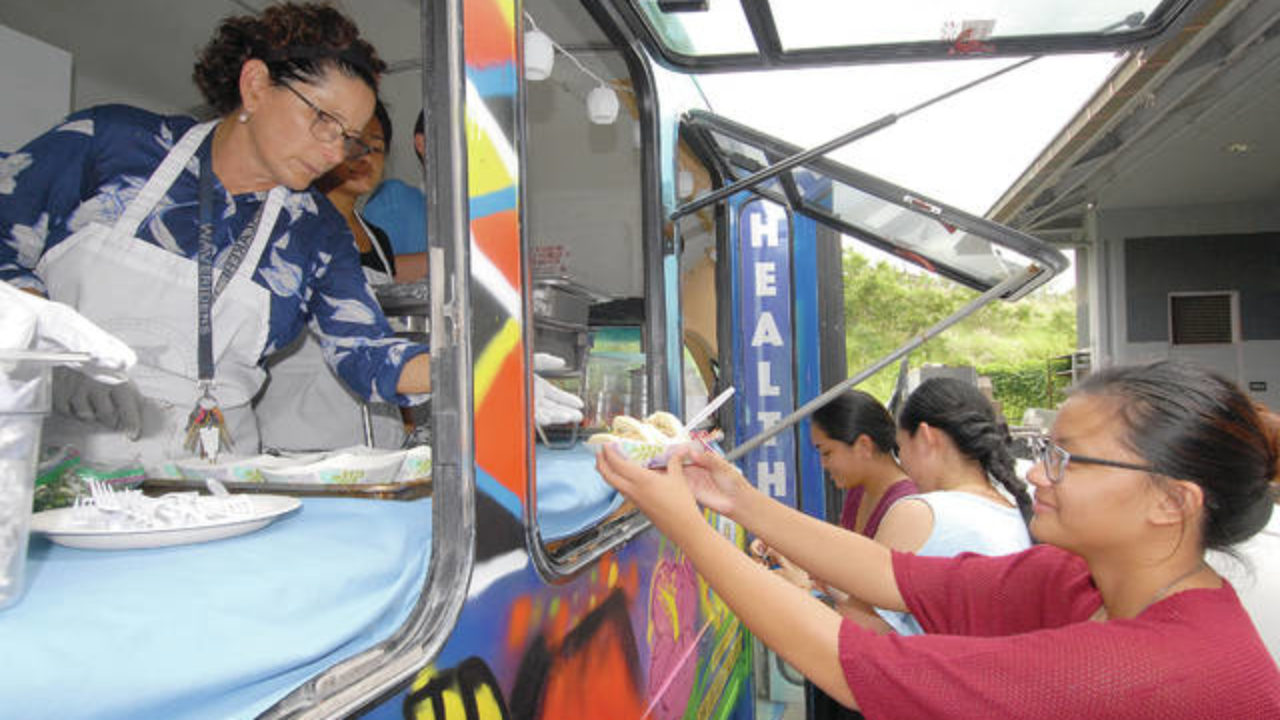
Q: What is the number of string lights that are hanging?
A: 2